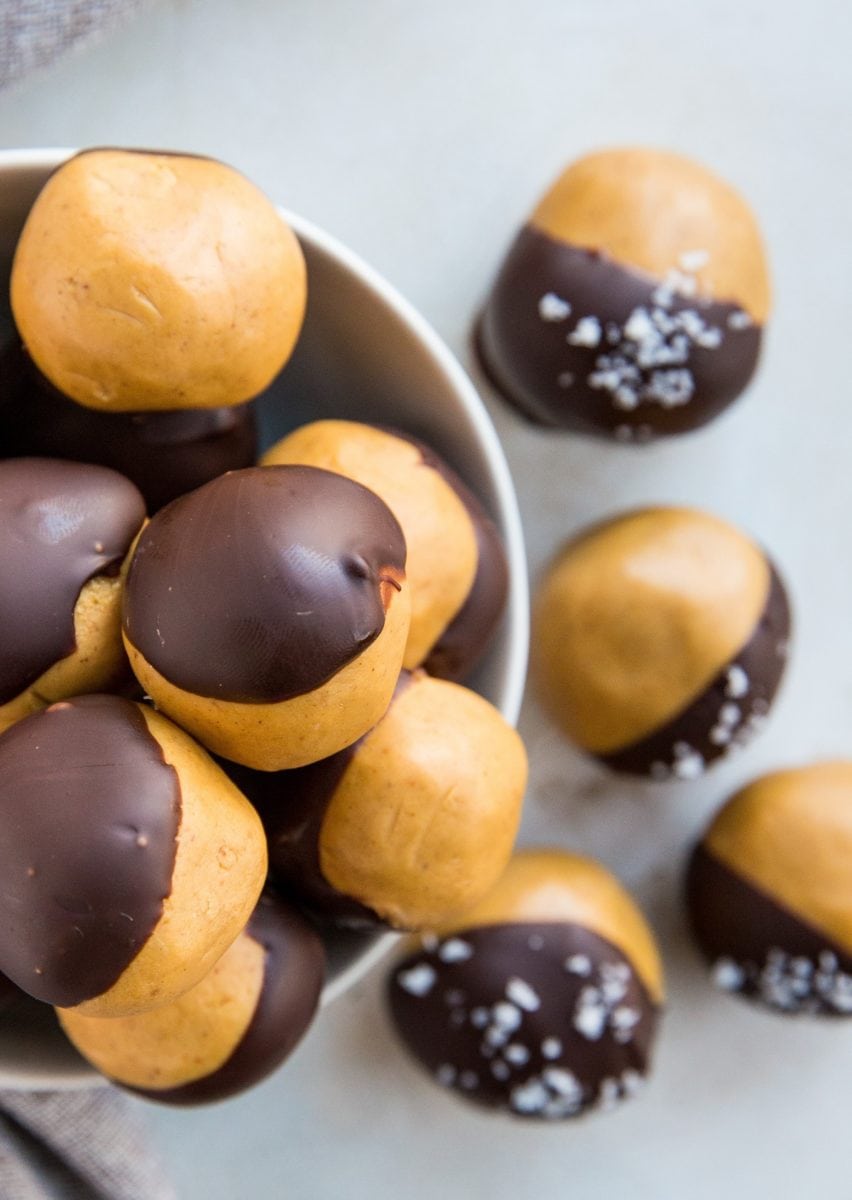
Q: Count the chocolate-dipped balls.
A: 12